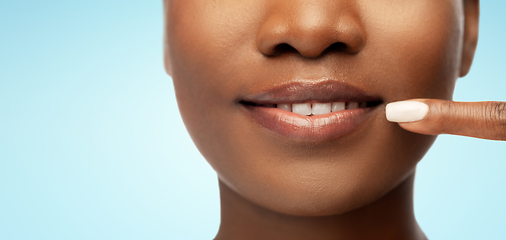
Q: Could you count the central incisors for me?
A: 2